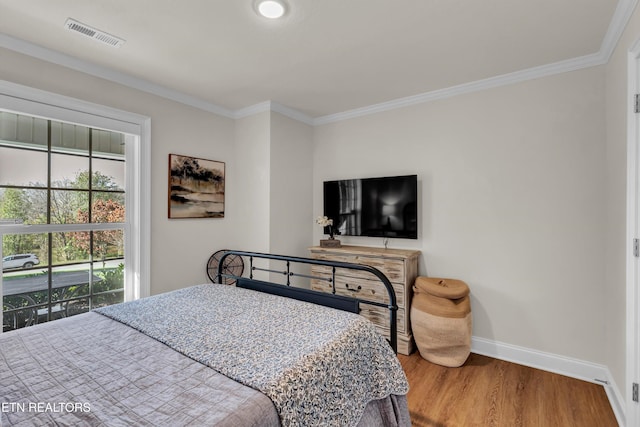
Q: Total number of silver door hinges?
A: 3